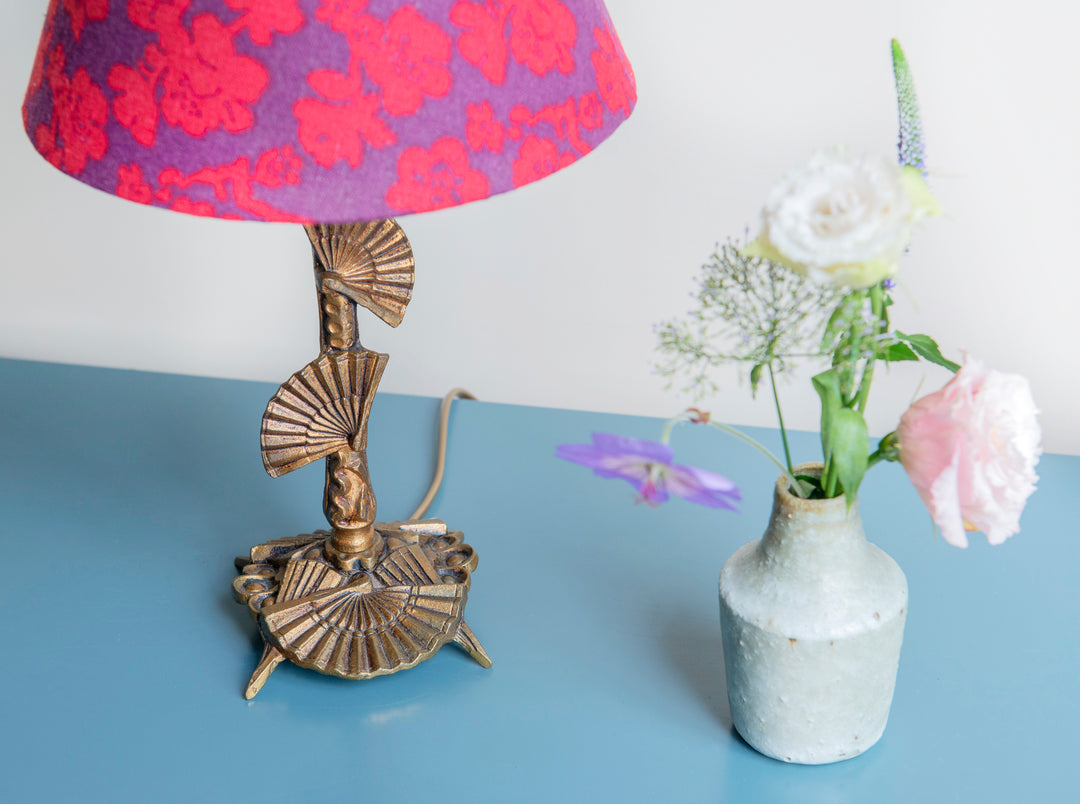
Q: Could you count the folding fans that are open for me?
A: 3